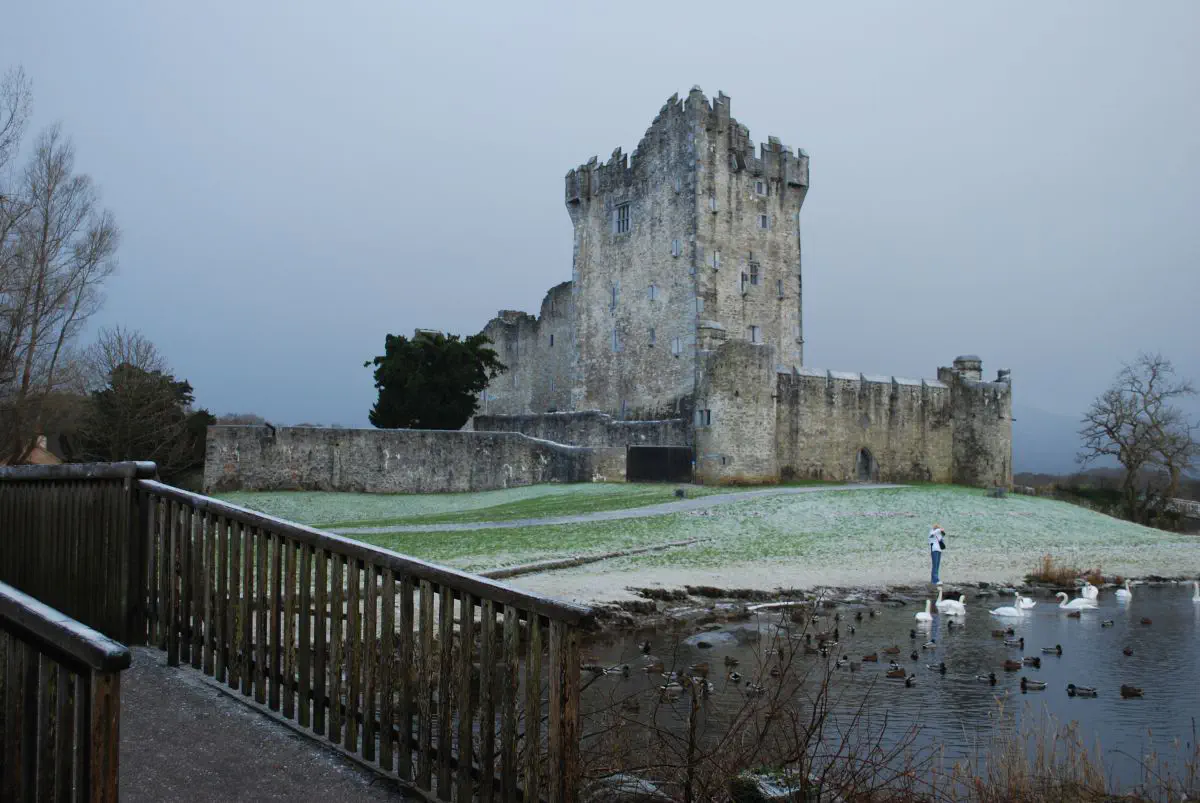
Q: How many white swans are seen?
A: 9